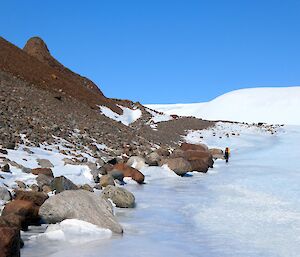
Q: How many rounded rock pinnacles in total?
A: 1